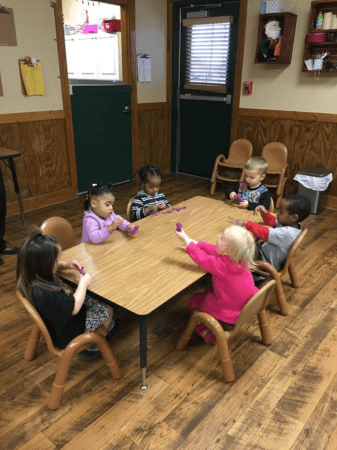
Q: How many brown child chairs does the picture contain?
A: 8